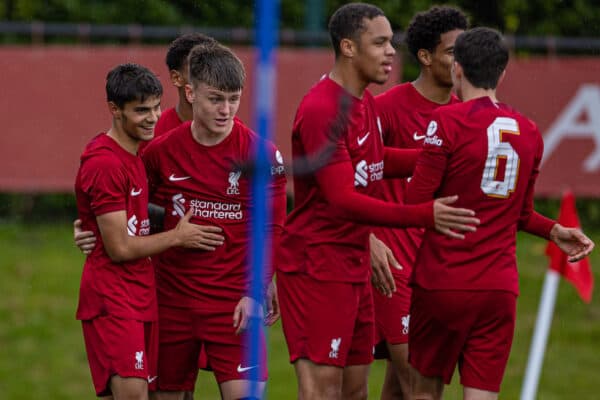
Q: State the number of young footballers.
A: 6